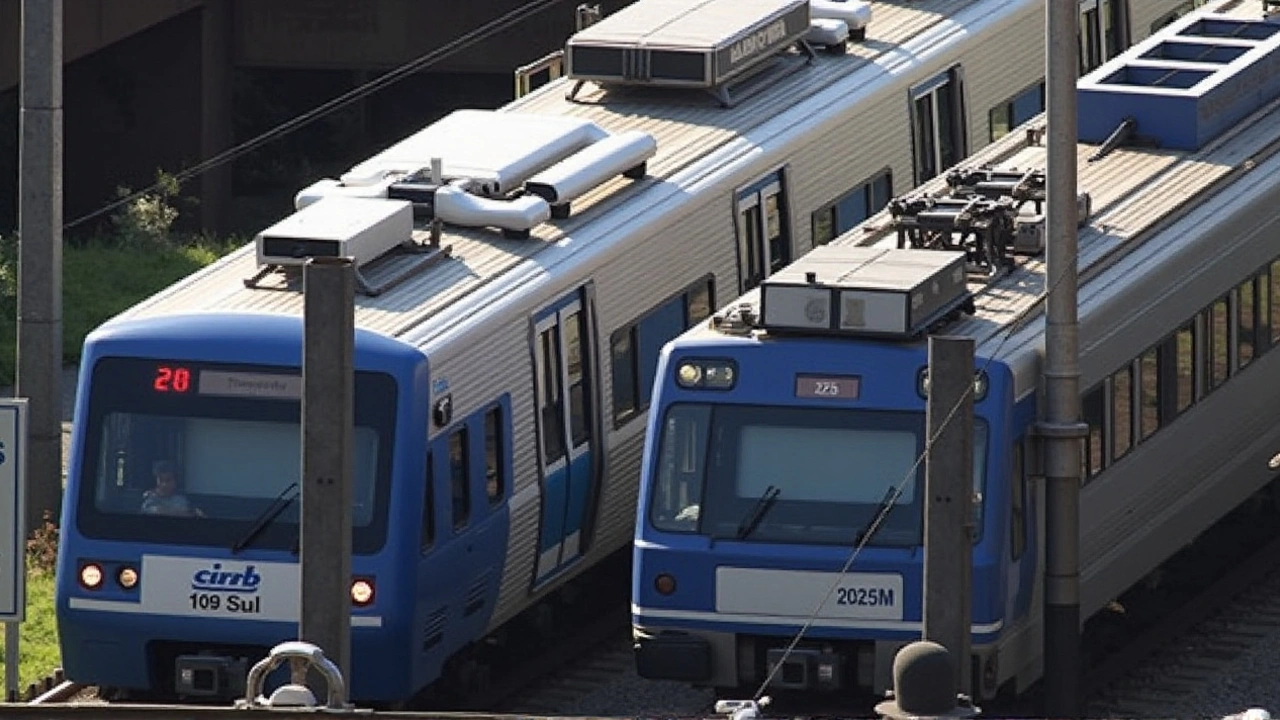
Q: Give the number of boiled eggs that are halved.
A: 0